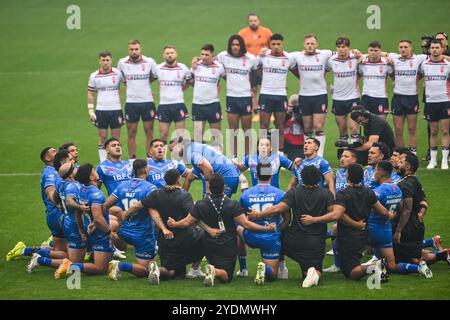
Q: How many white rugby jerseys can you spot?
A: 11